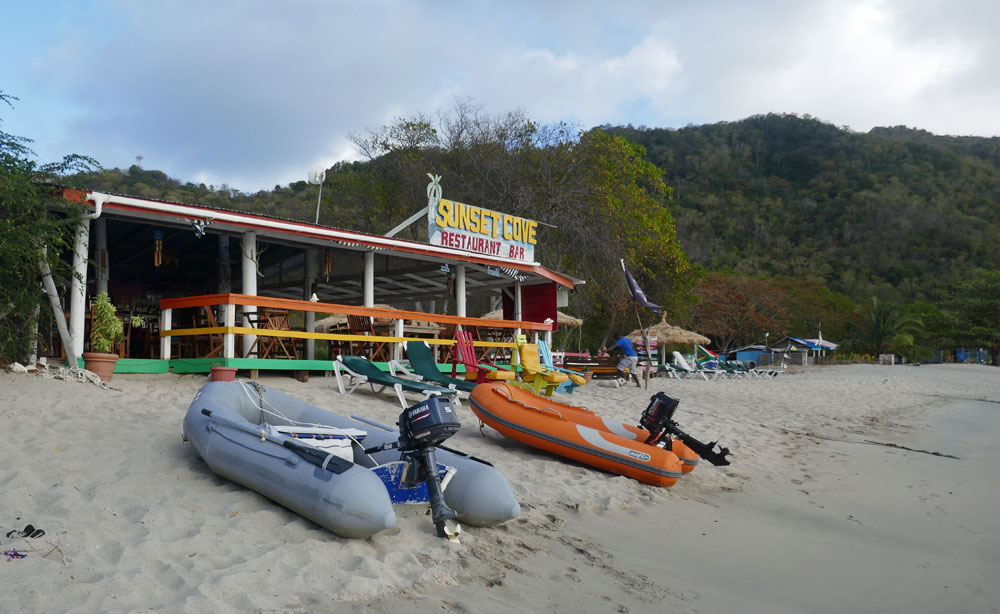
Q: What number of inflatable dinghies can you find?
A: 2